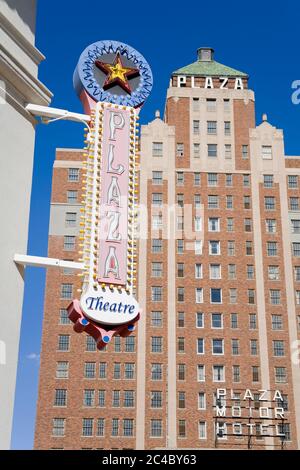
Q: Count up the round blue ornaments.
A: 3